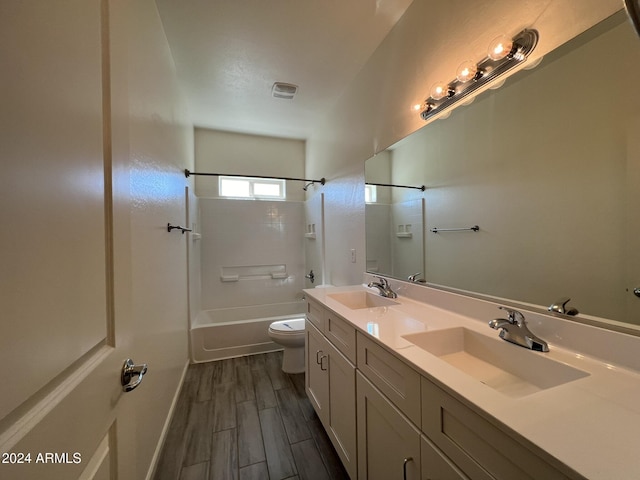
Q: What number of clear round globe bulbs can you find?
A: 4